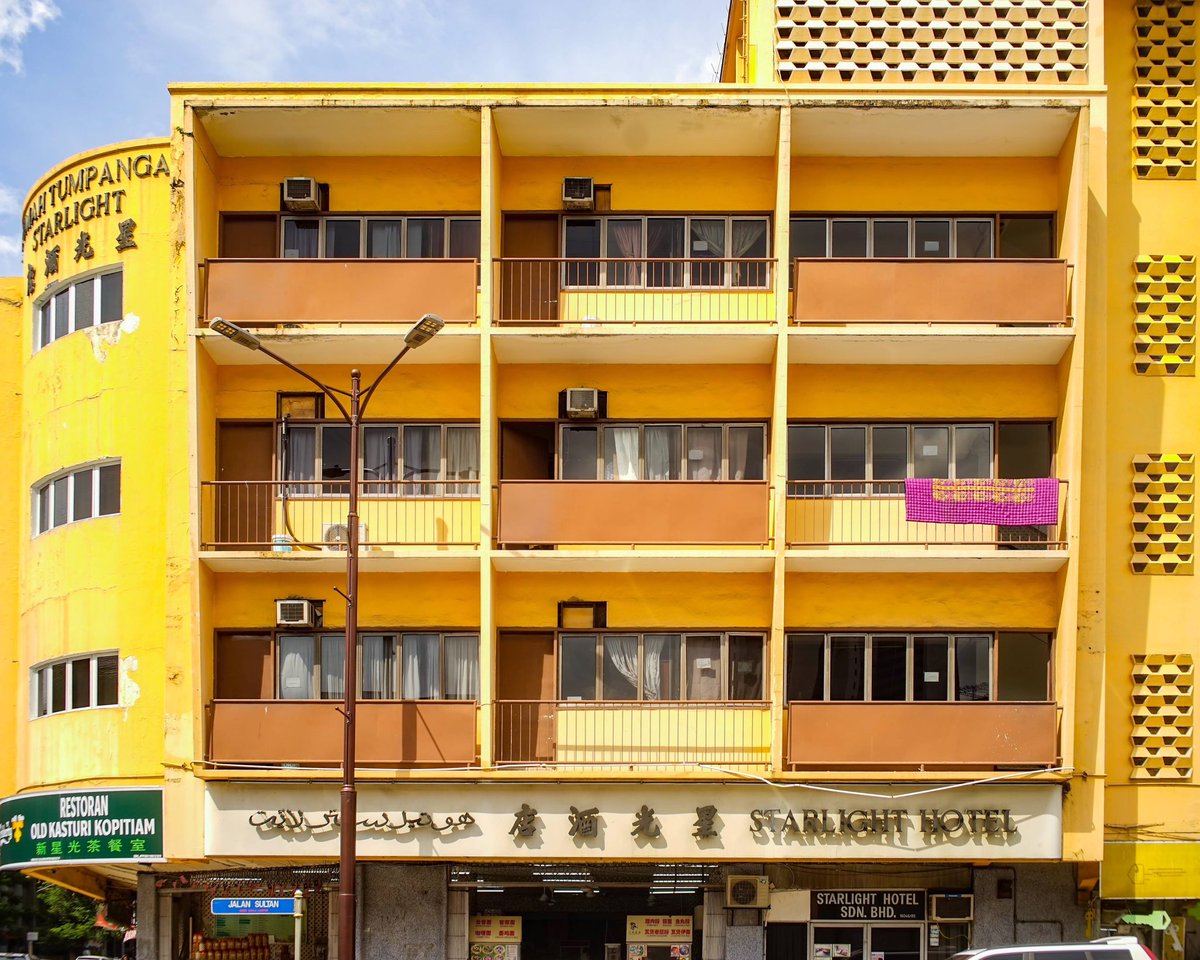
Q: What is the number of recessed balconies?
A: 9